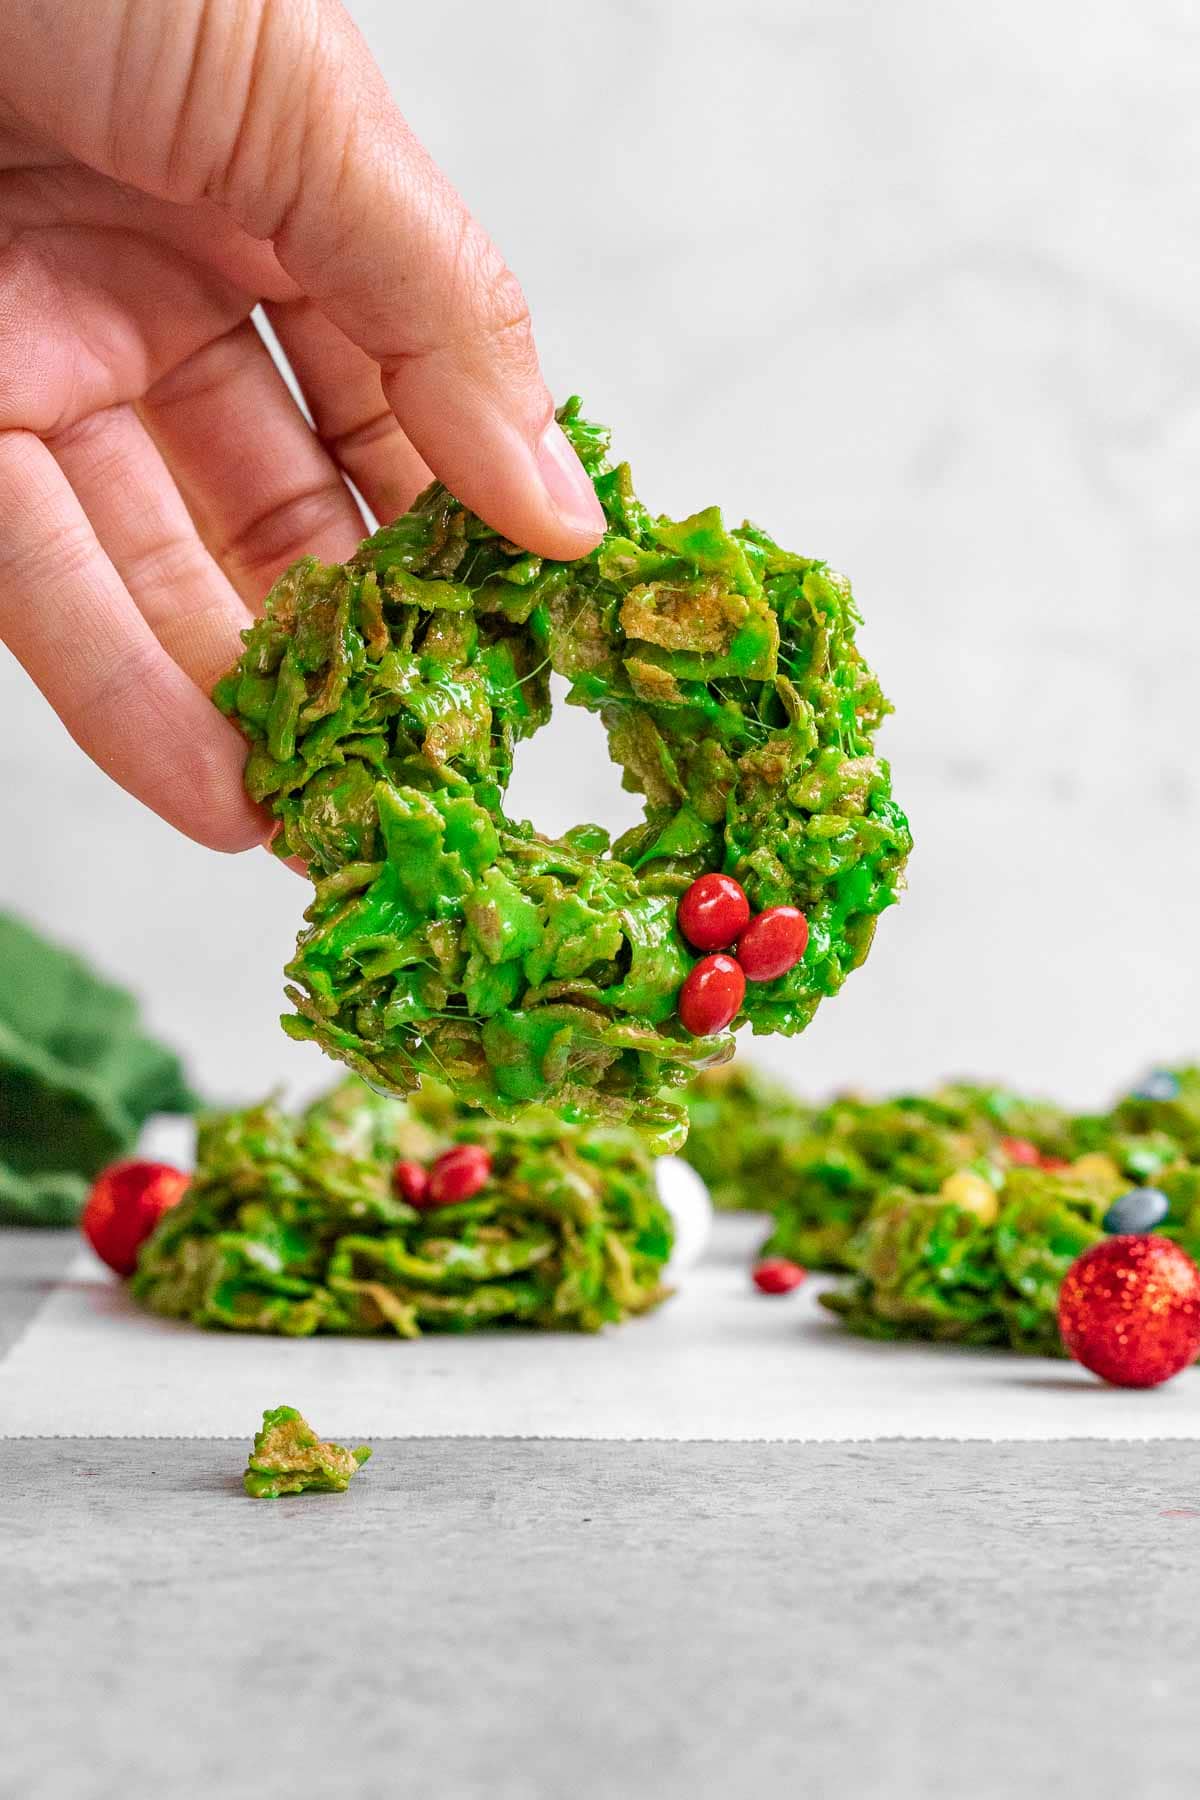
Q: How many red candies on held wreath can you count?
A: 3